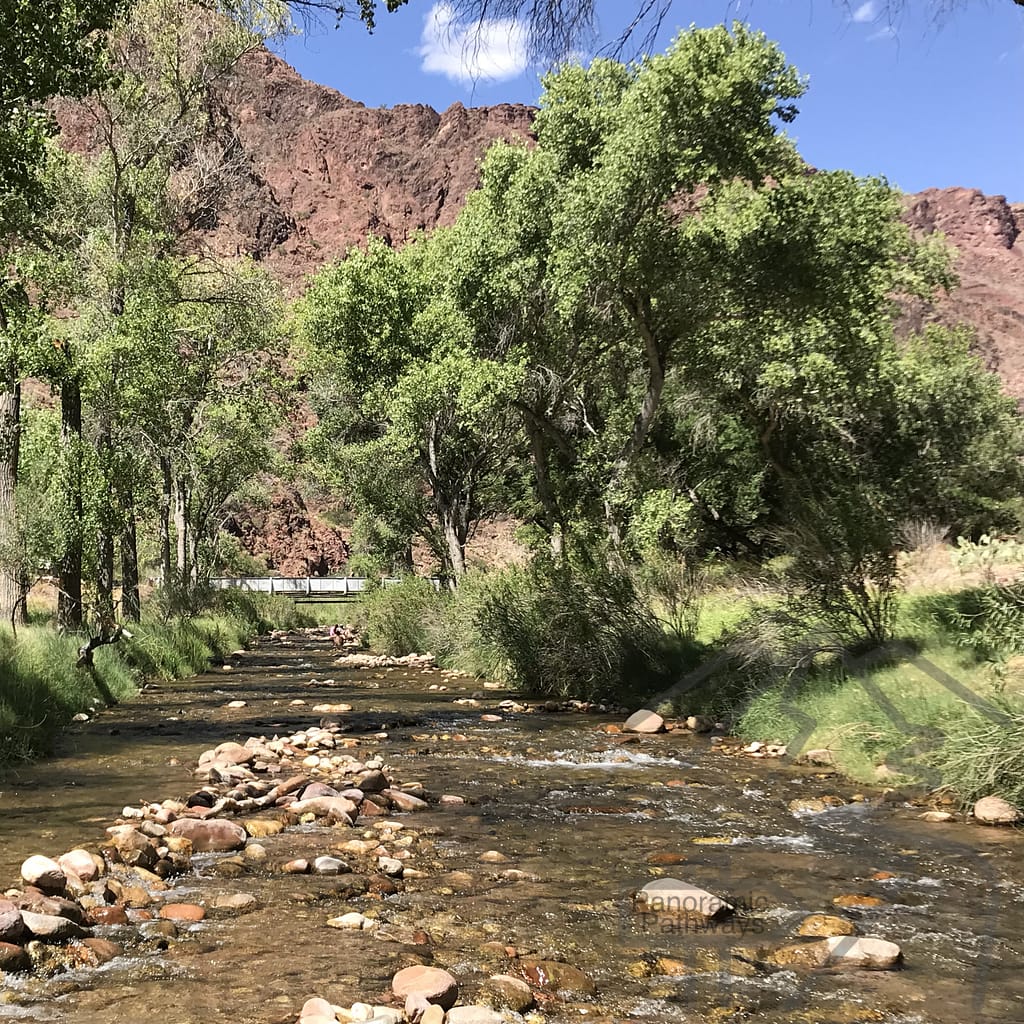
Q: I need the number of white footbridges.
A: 1